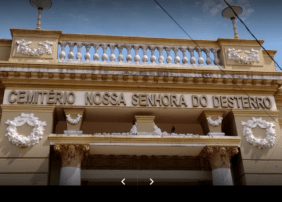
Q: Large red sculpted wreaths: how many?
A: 0